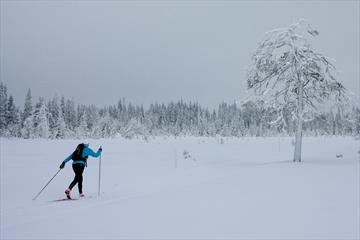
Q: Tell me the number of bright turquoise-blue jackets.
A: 1